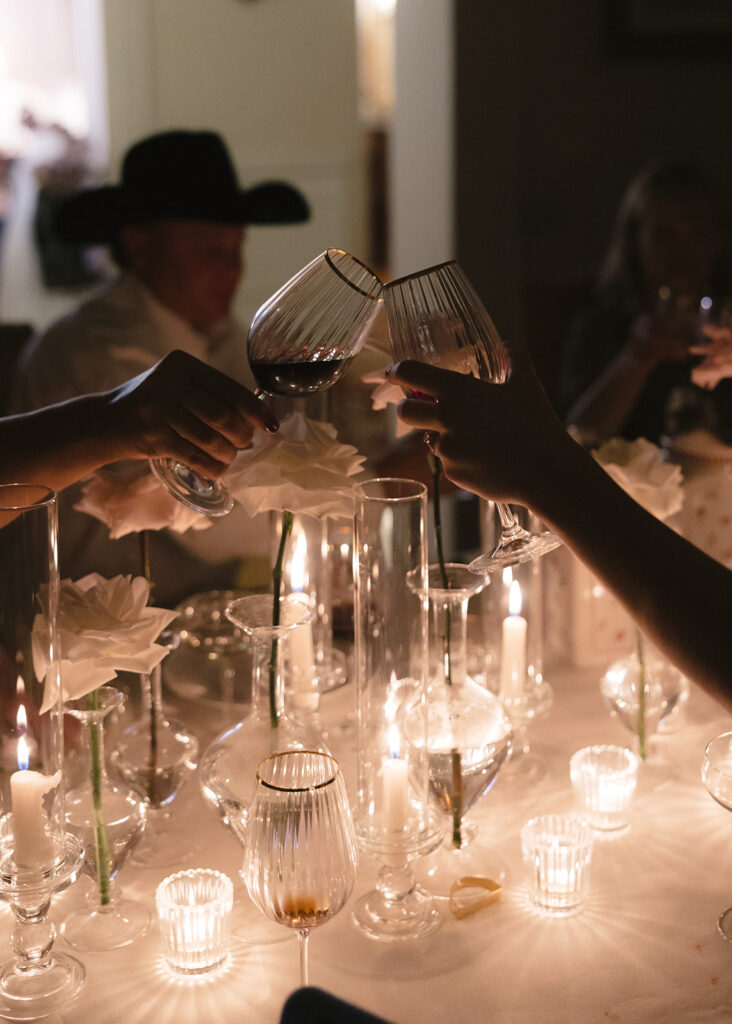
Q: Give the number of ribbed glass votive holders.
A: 3